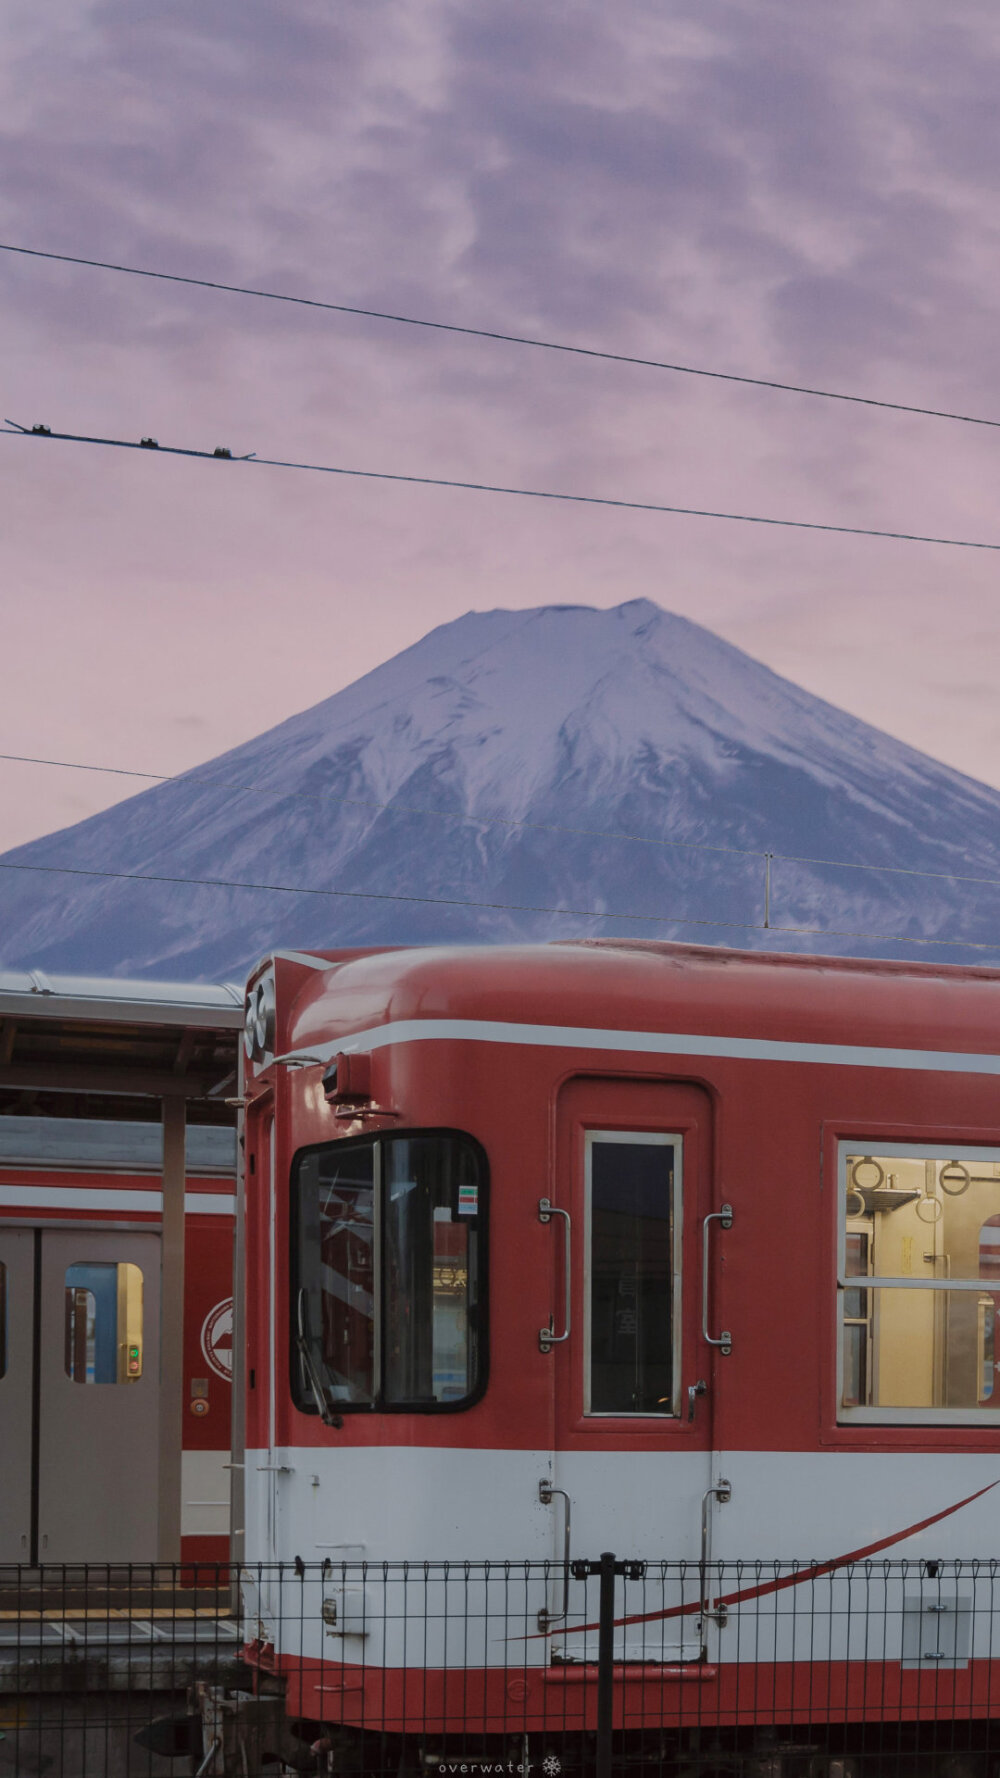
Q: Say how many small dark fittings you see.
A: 3